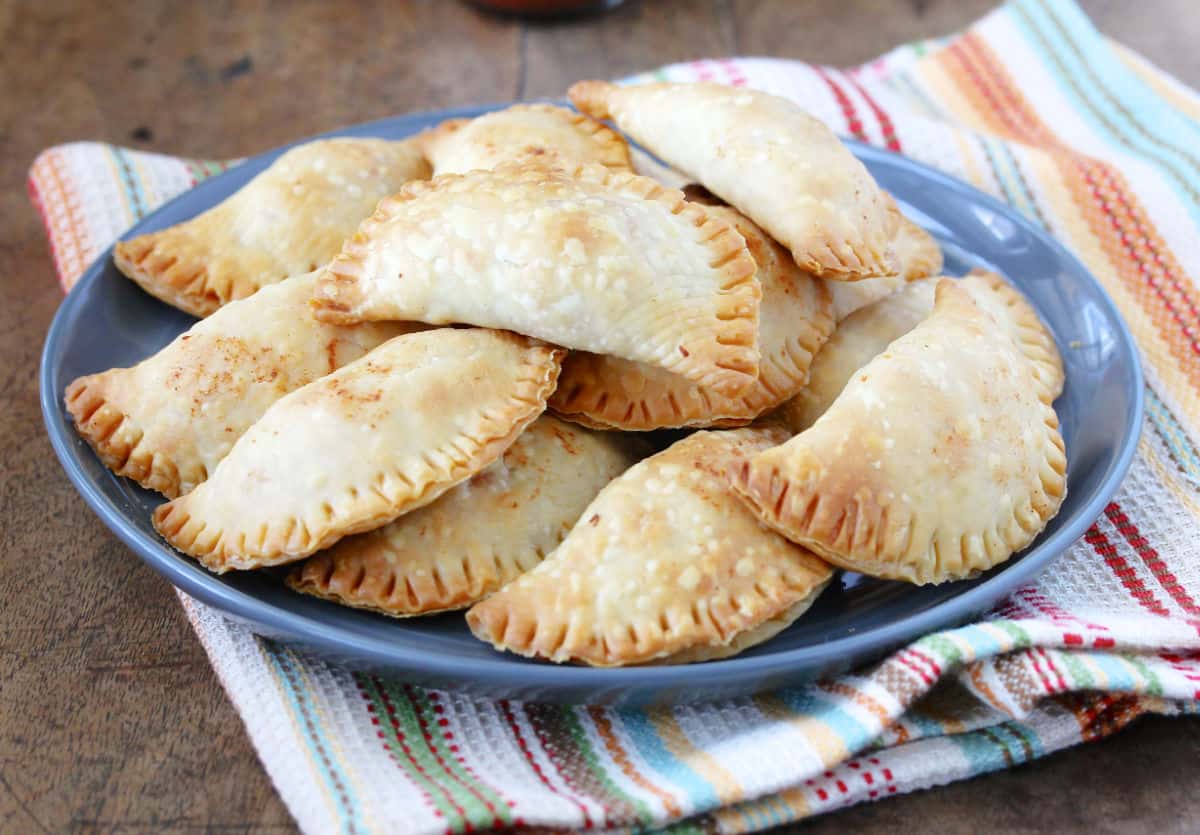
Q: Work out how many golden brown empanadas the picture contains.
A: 12